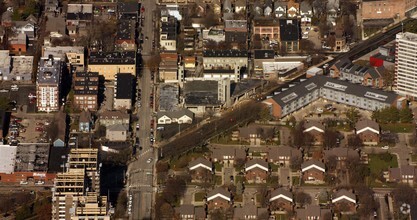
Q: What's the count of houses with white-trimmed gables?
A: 8